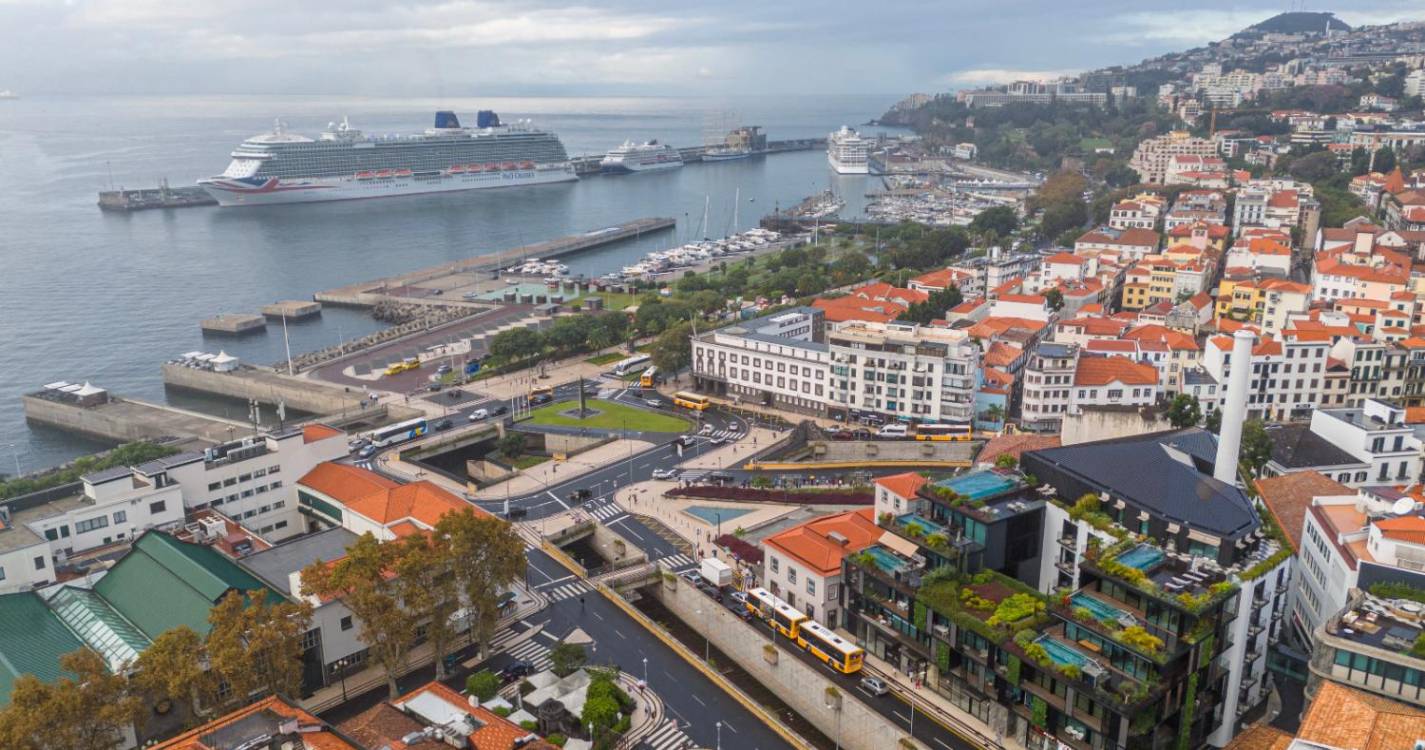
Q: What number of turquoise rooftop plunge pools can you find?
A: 6